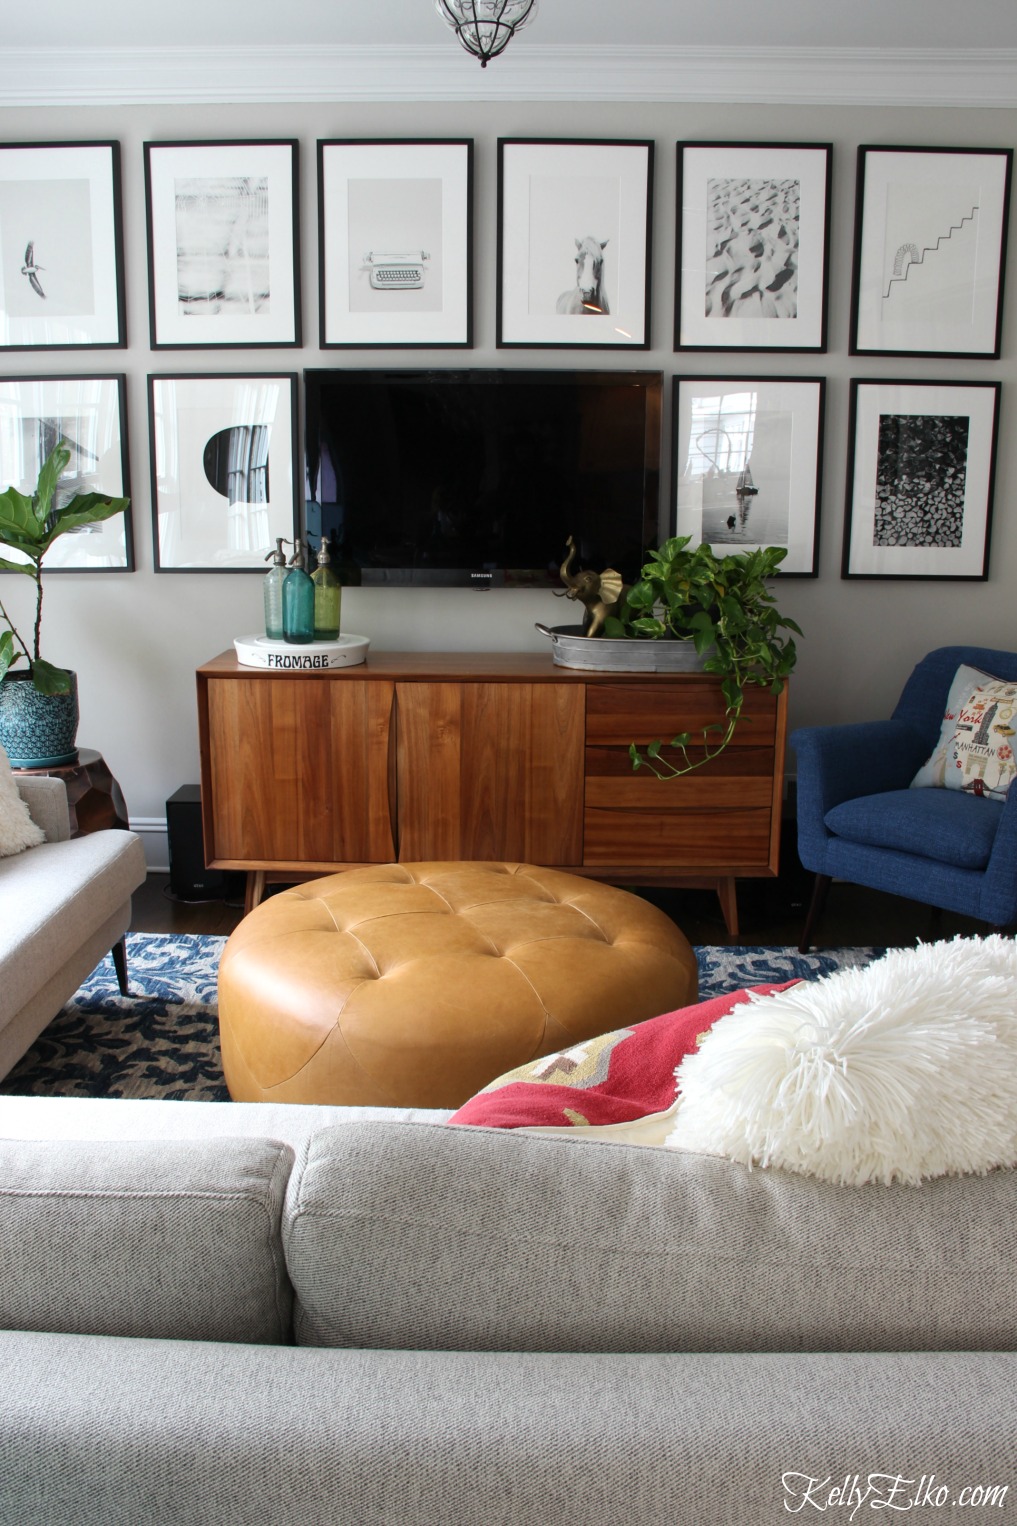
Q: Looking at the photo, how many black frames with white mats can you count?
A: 10